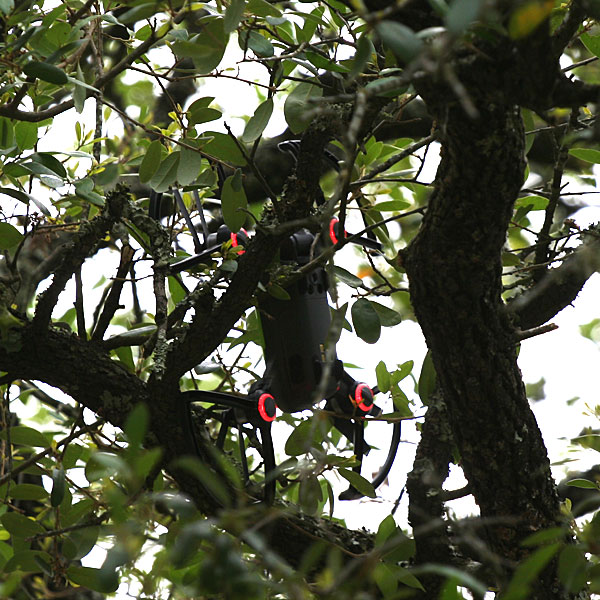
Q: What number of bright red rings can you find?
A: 4